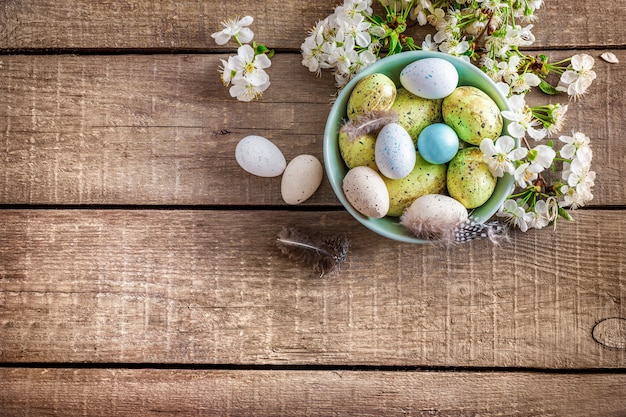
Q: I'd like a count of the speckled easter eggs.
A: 12